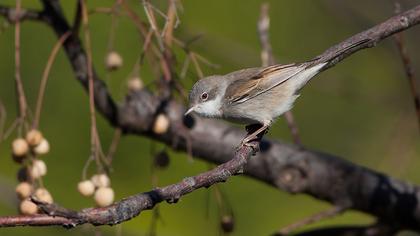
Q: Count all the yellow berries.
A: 13